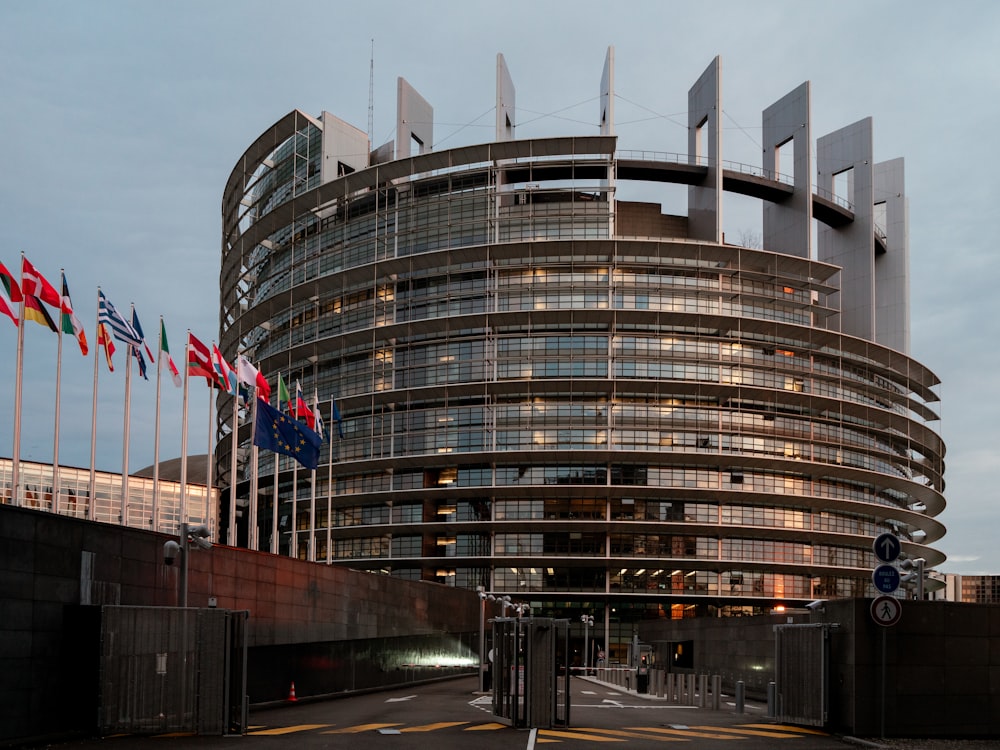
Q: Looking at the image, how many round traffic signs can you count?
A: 3